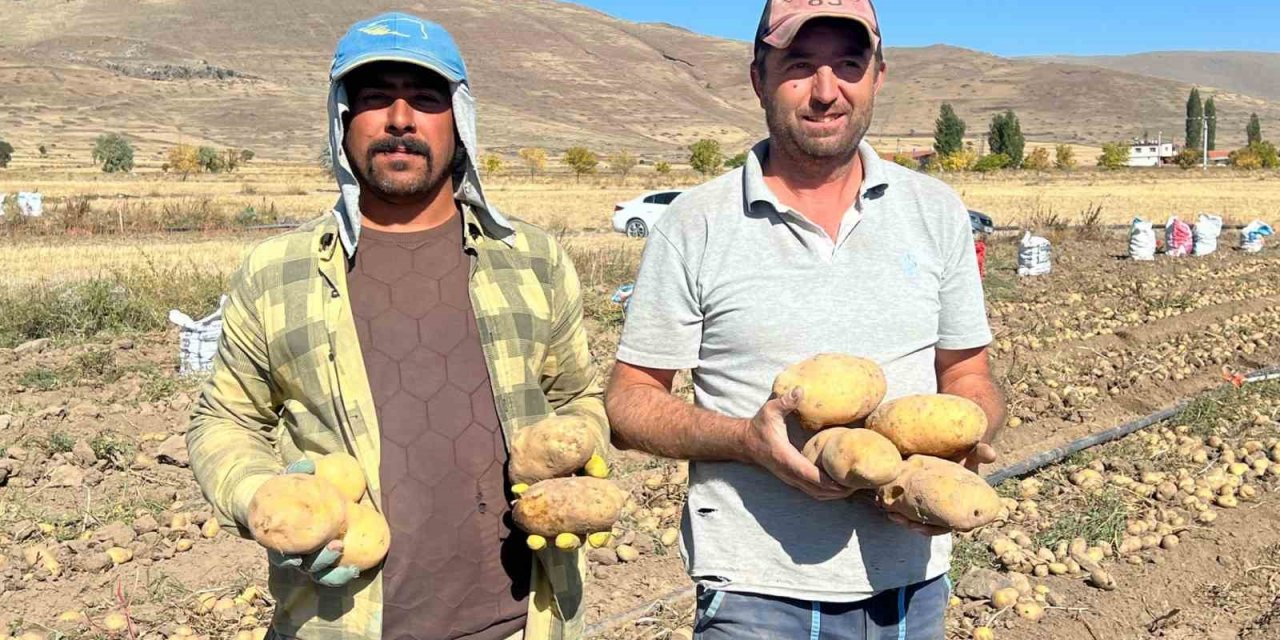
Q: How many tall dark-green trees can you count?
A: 5